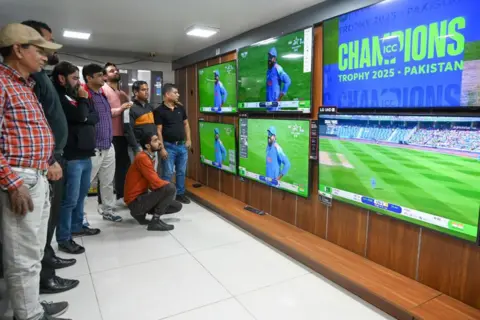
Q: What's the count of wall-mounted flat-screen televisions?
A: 6